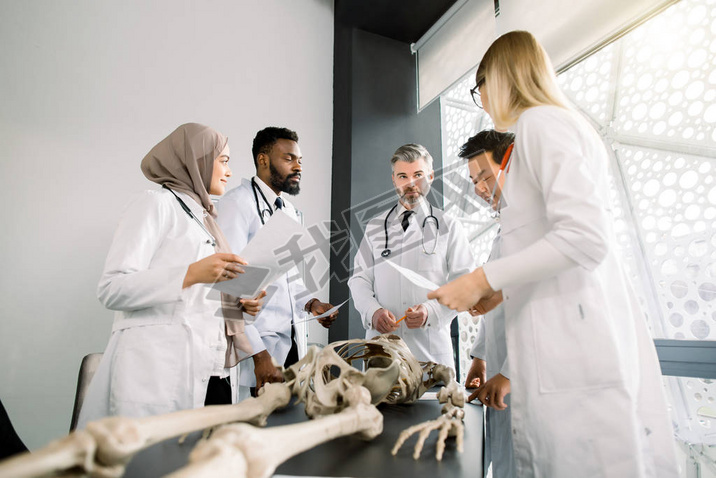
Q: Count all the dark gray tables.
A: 1